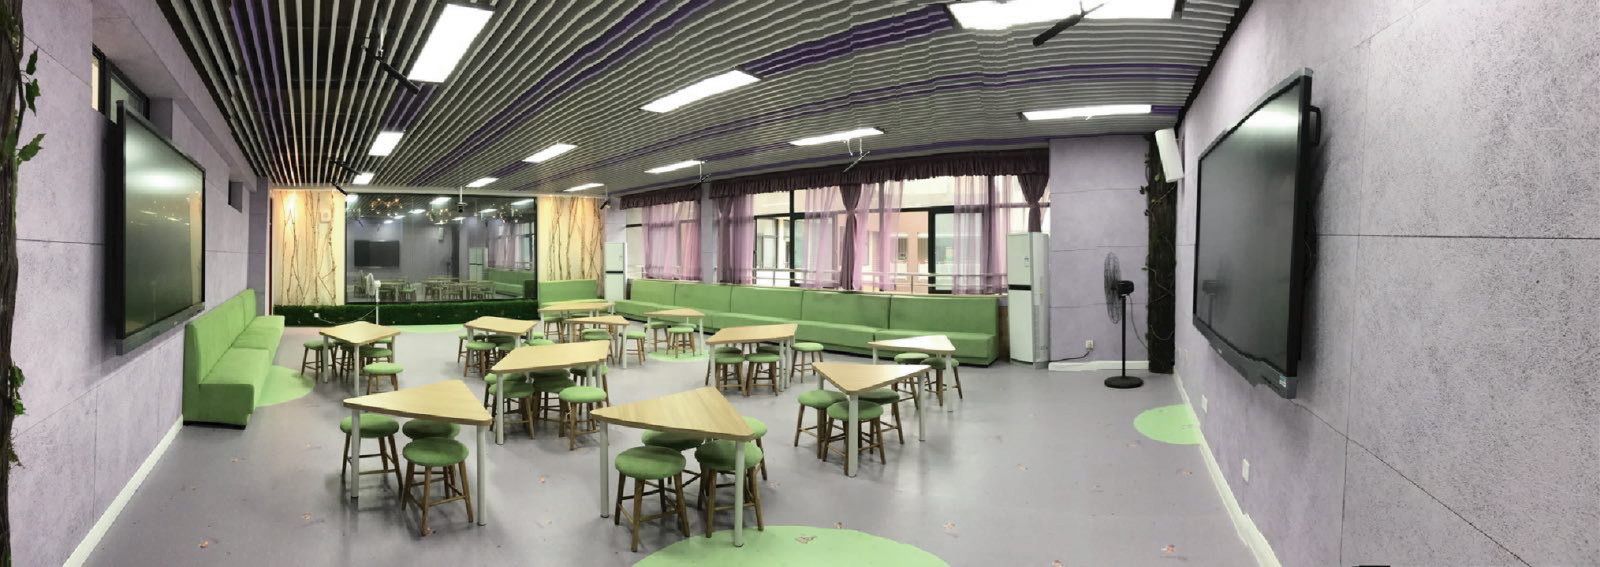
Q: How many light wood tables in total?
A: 11